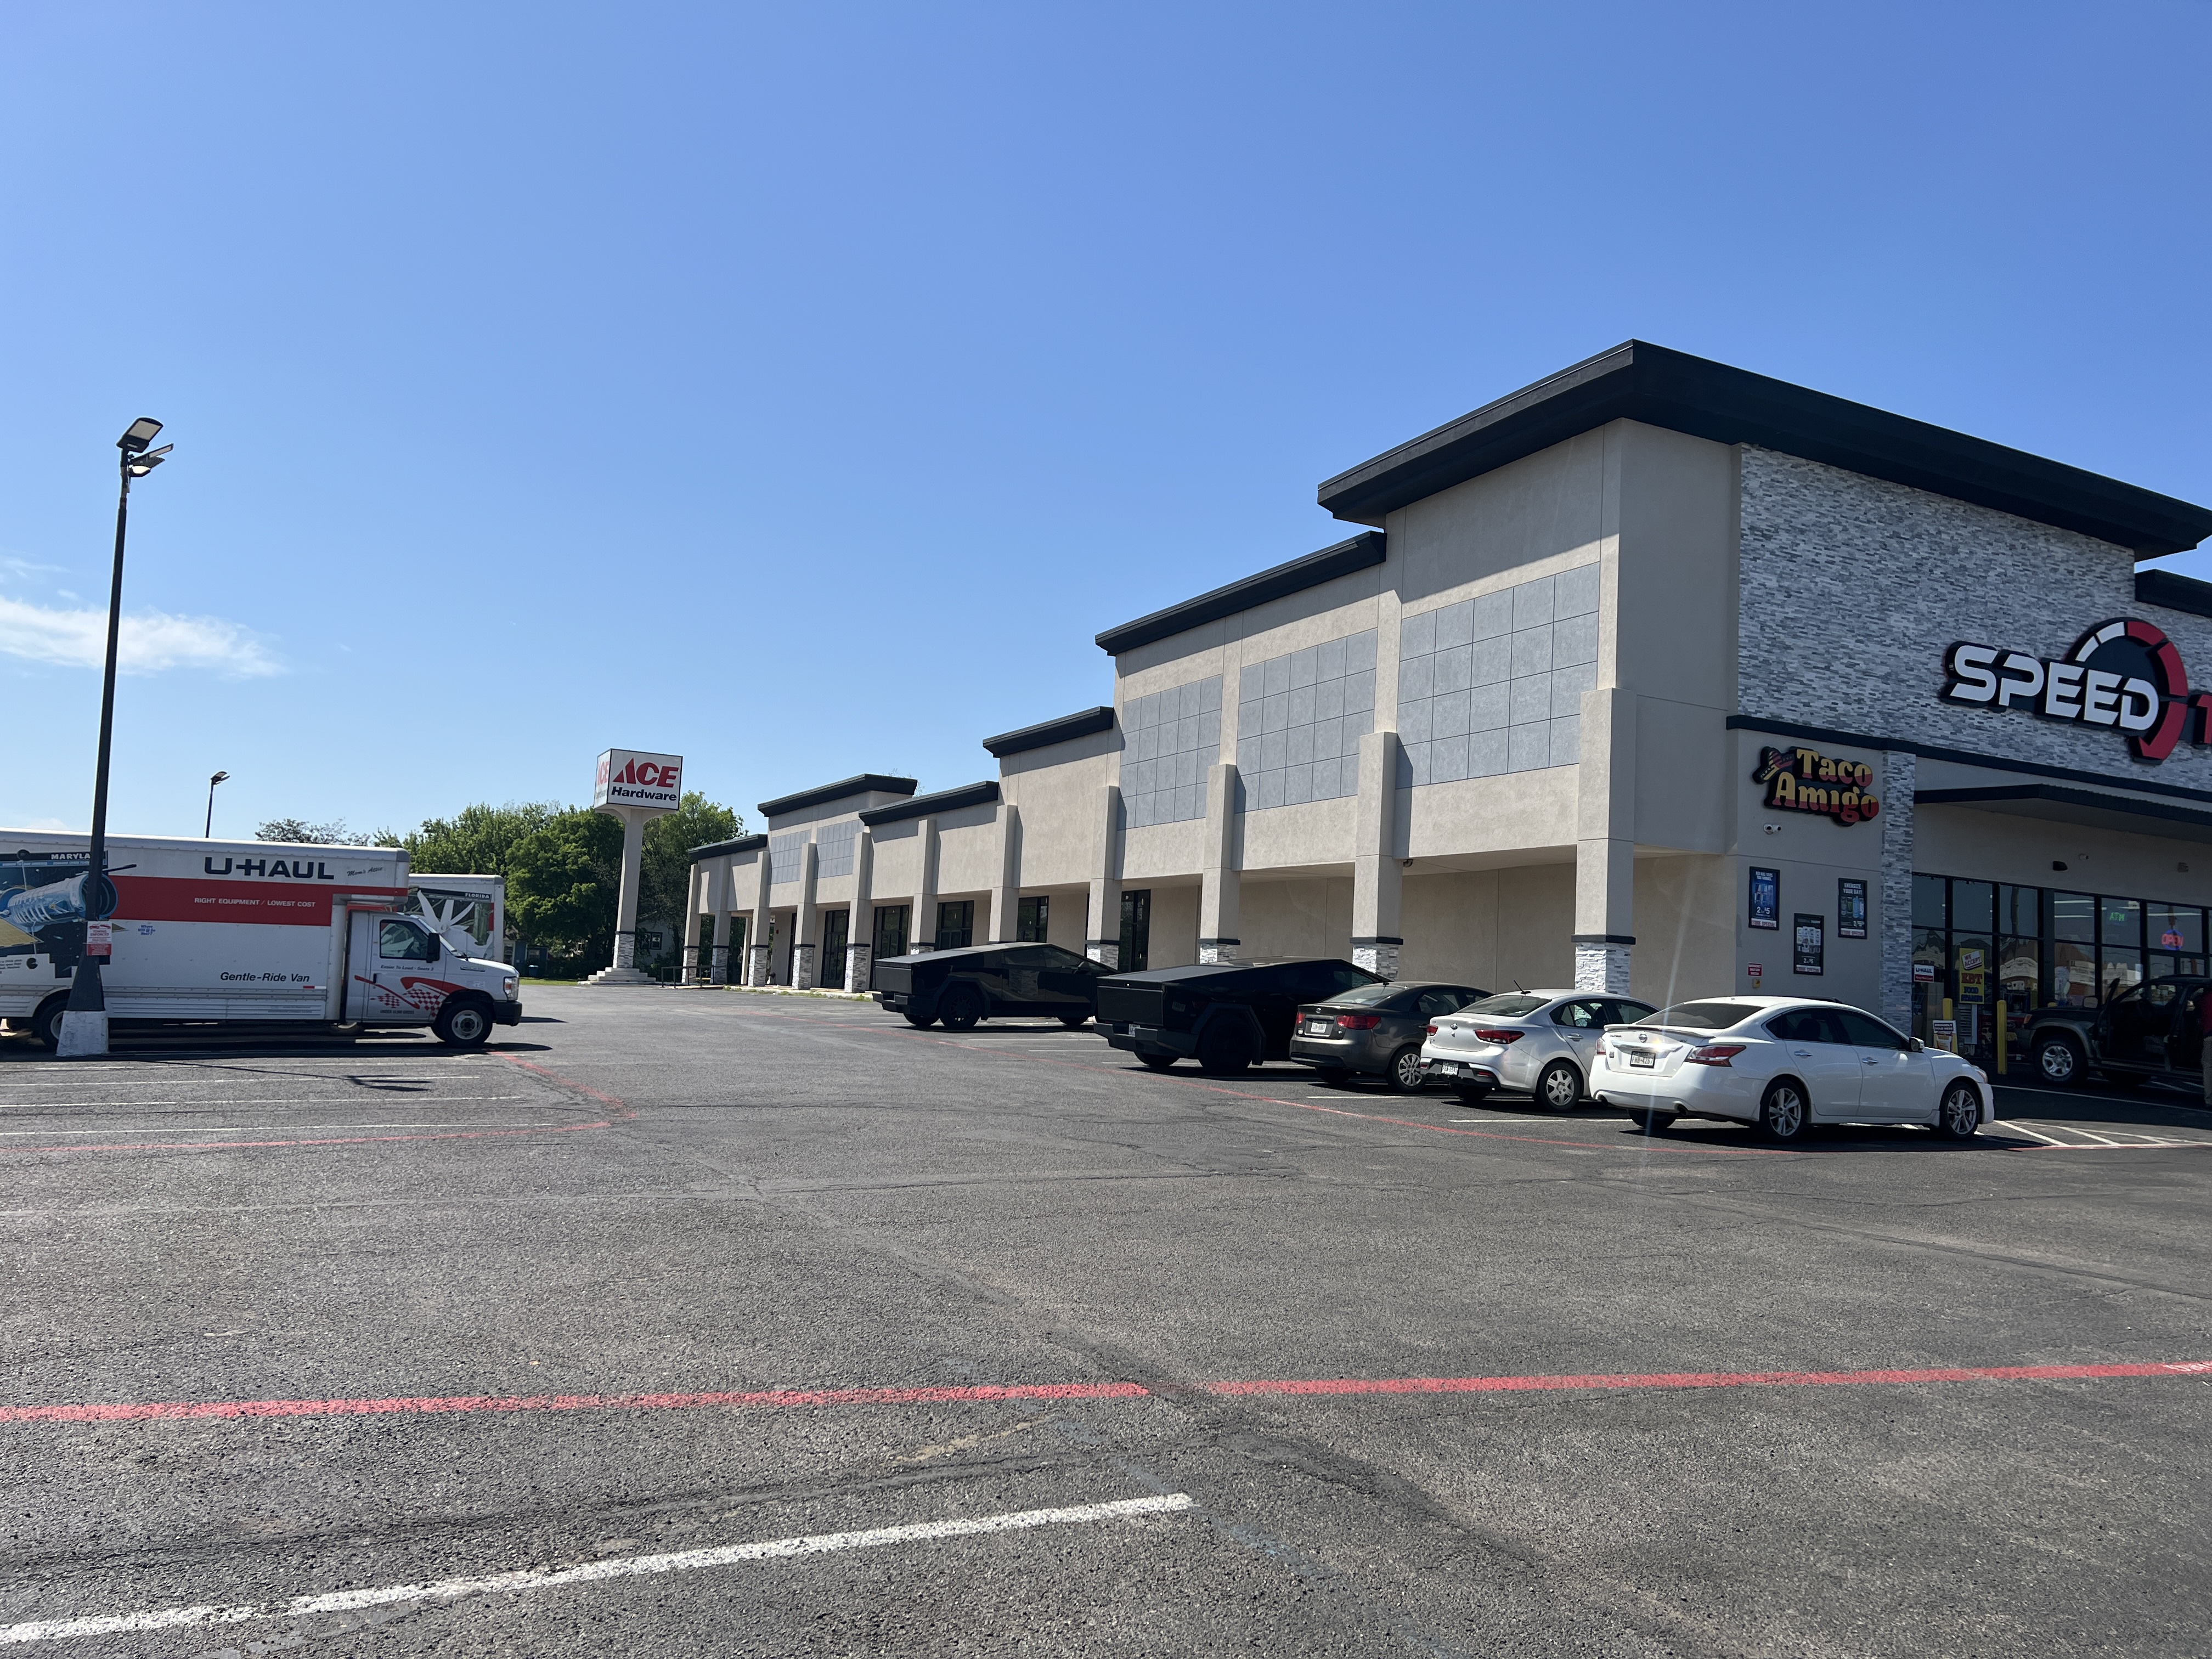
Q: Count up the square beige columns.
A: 11